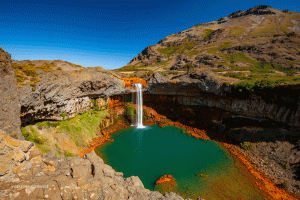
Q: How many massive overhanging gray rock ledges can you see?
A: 2